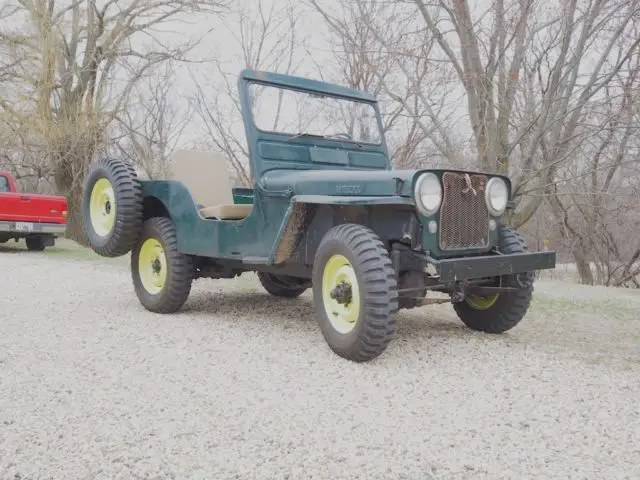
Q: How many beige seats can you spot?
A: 1